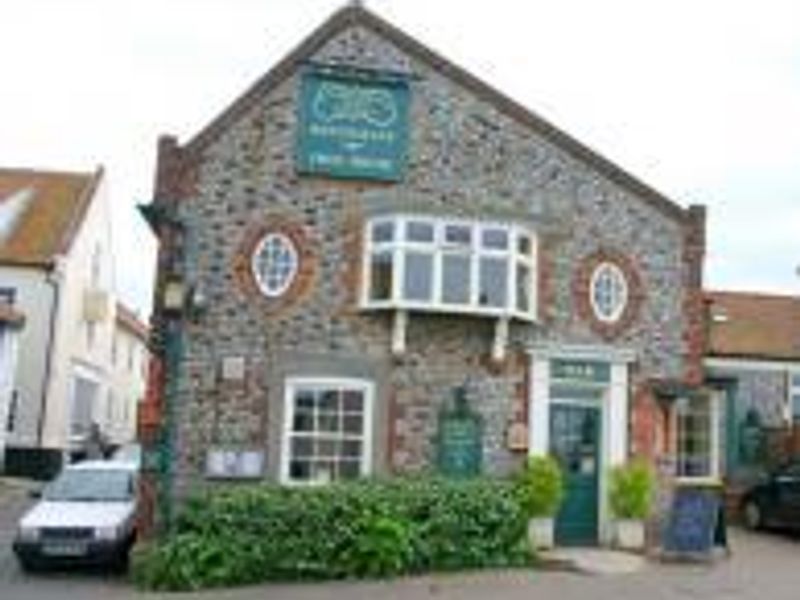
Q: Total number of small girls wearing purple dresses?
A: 0